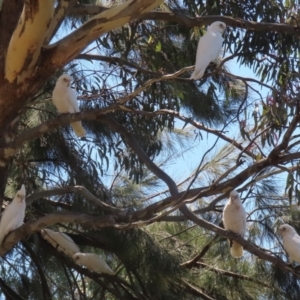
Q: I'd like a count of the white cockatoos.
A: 7